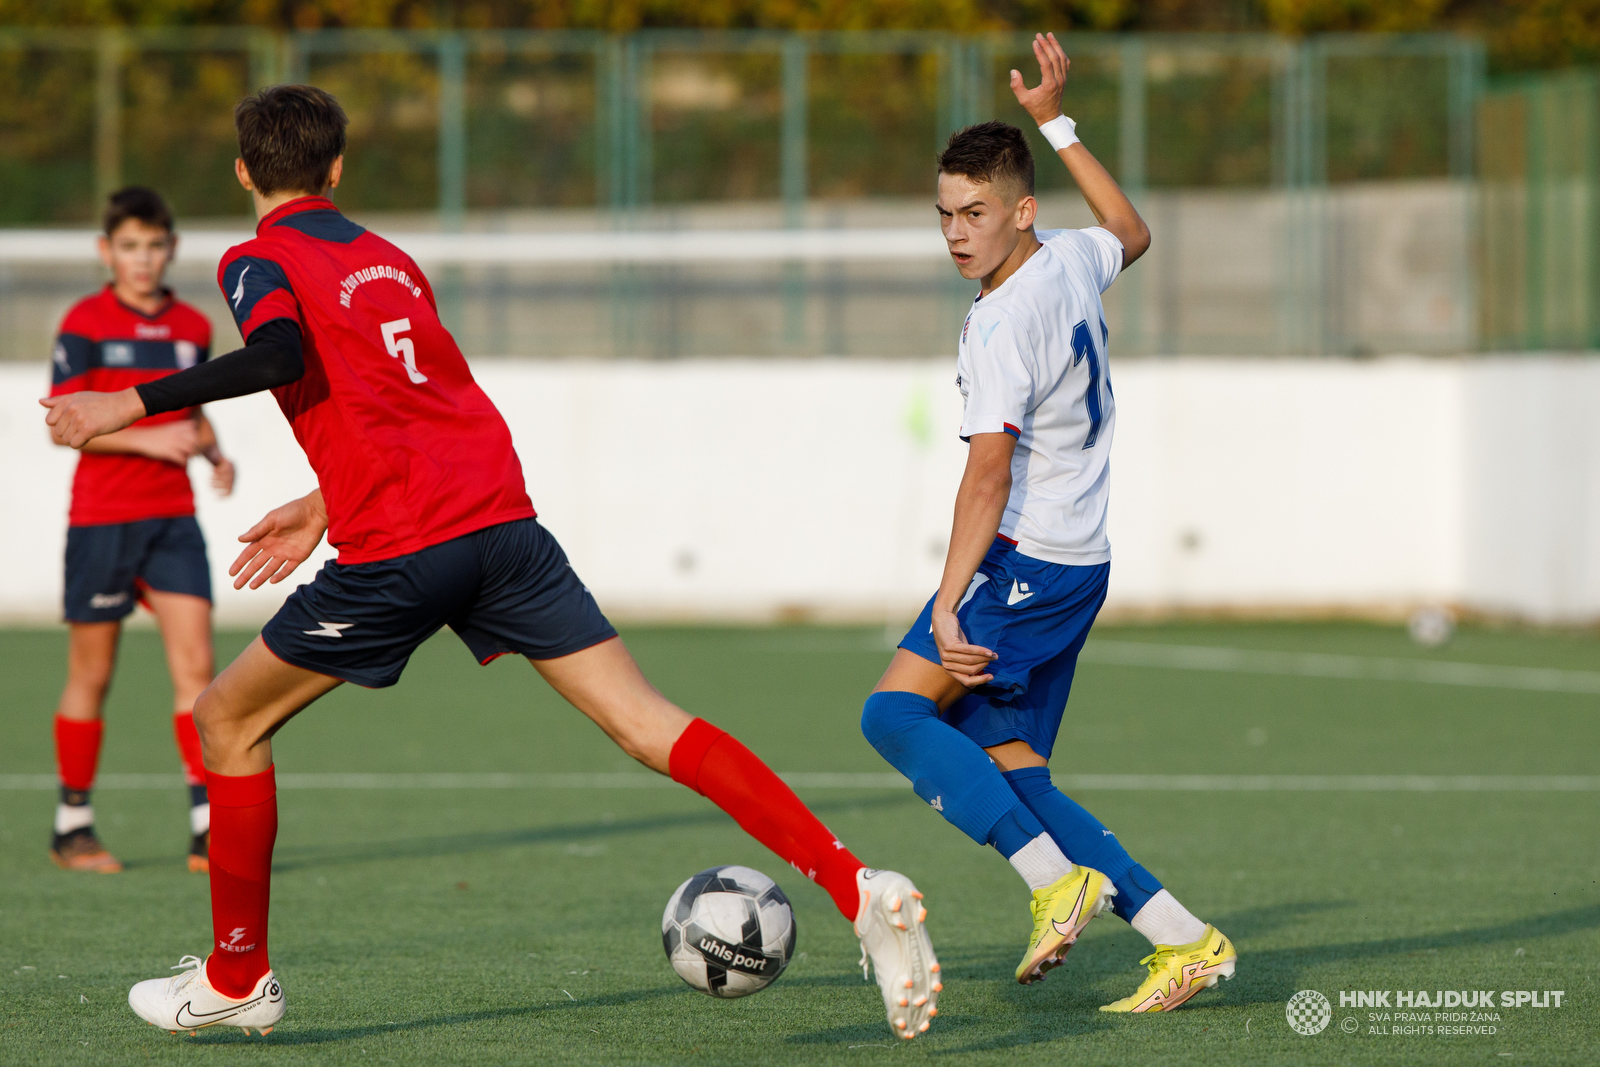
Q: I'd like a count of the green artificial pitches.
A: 1